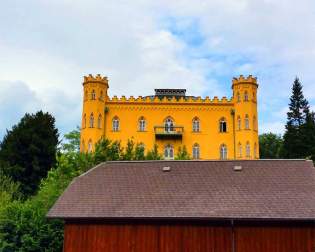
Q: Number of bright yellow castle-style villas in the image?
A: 1